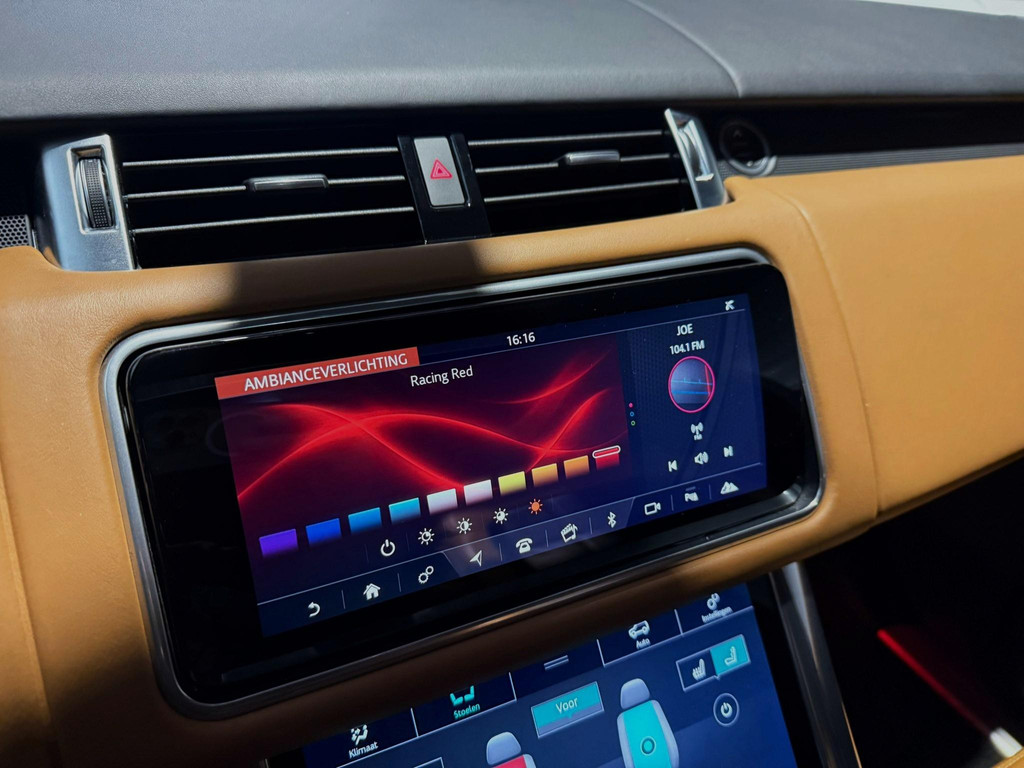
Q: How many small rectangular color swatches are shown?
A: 10